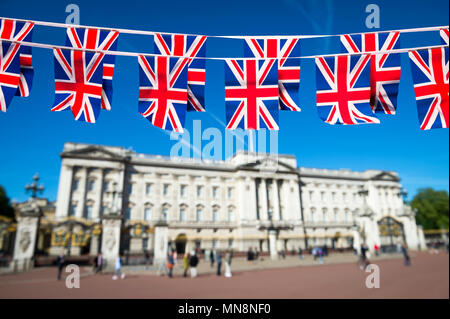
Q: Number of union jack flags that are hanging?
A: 12